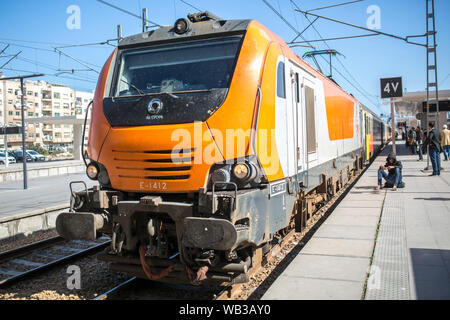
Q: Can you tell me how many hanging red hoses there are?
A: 2